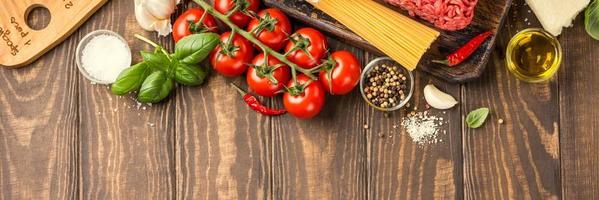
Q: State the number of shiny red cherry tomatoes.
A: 8